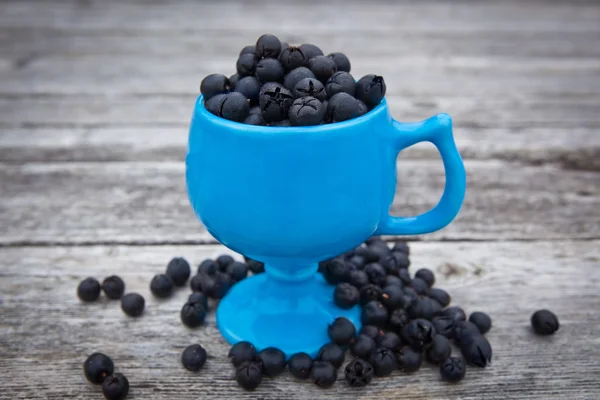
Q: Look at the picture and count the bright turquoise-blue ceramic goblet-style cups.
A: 1